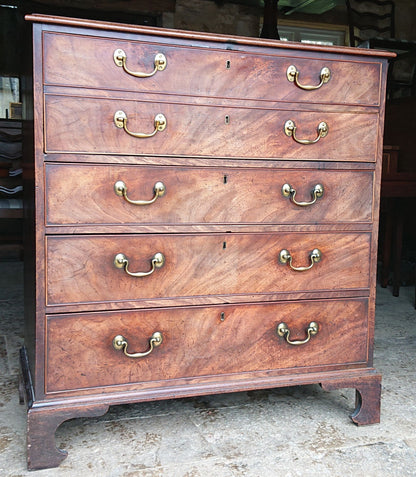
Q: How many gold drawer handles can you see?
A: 10